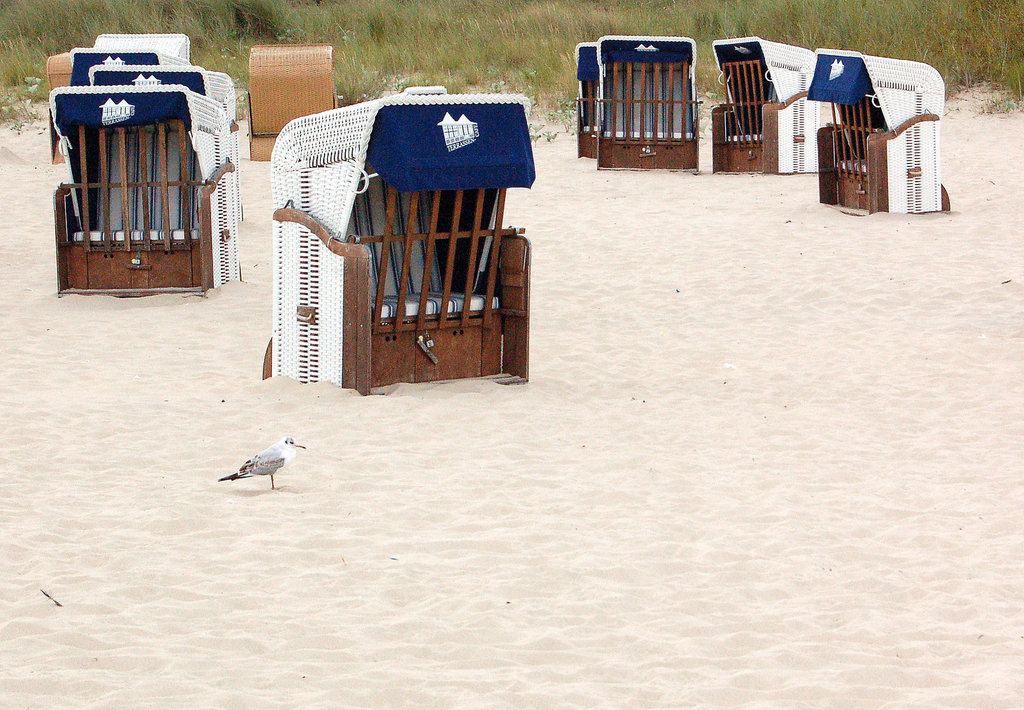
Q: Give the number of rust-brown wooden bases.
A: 6